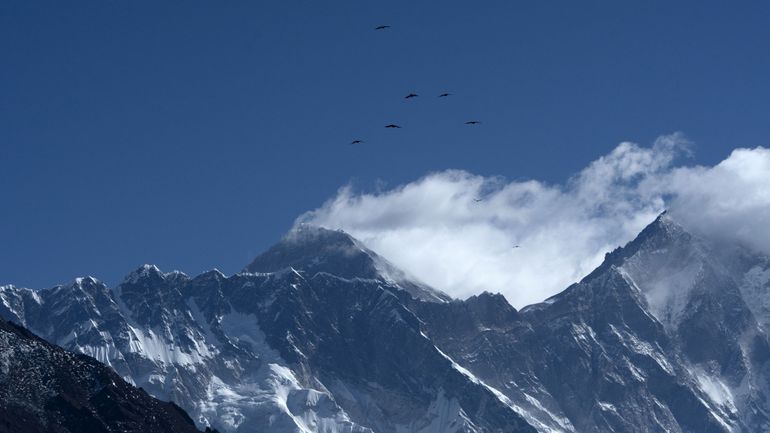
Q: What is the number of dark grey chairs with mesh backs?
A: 0